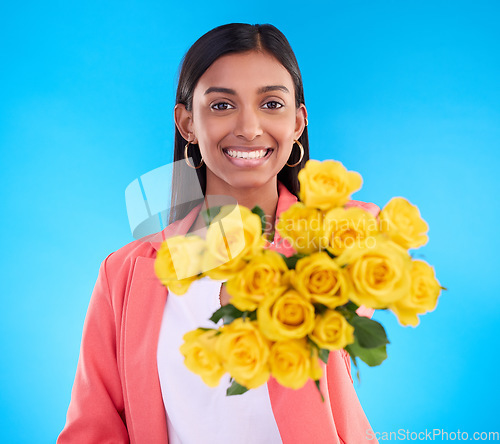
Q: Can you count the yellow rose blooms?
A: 15